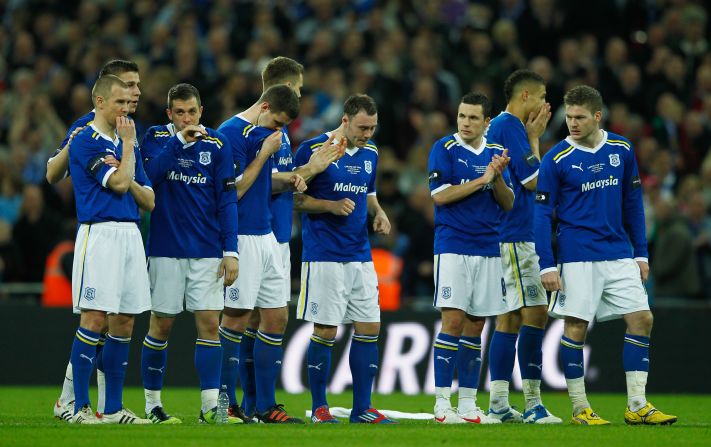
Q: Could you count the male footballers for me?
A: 9